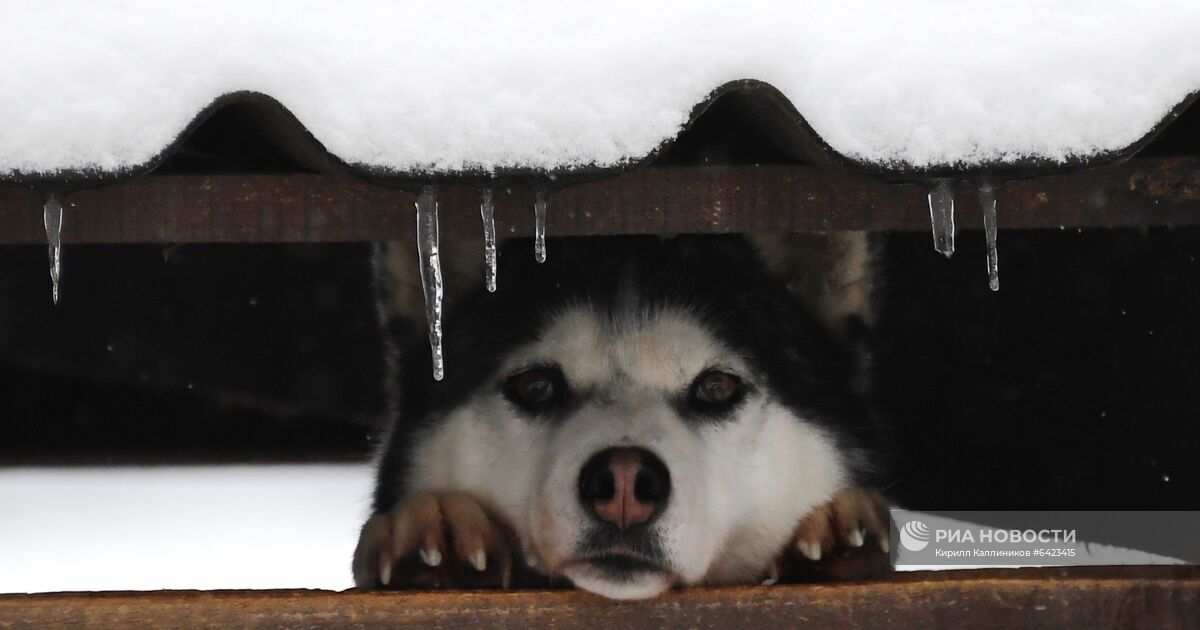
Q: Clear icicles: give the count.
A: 6